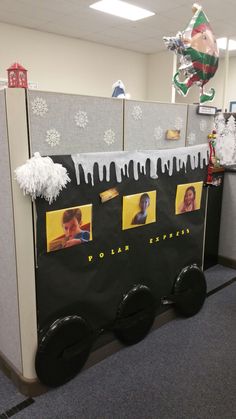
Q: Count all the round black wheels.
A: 3